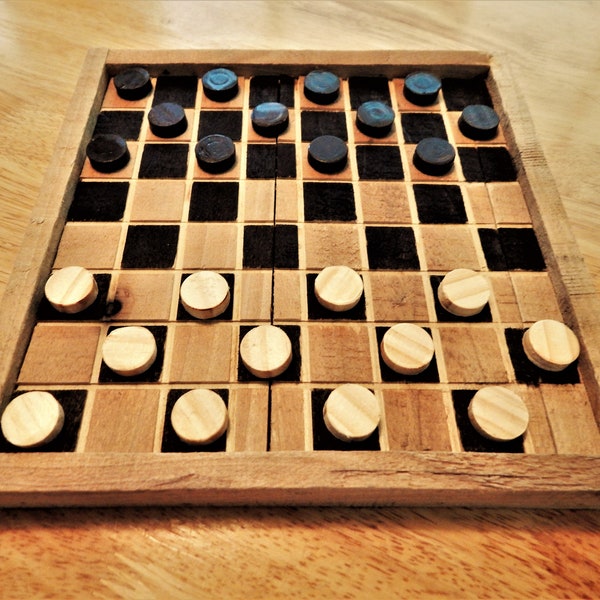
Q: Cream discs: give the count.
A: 12